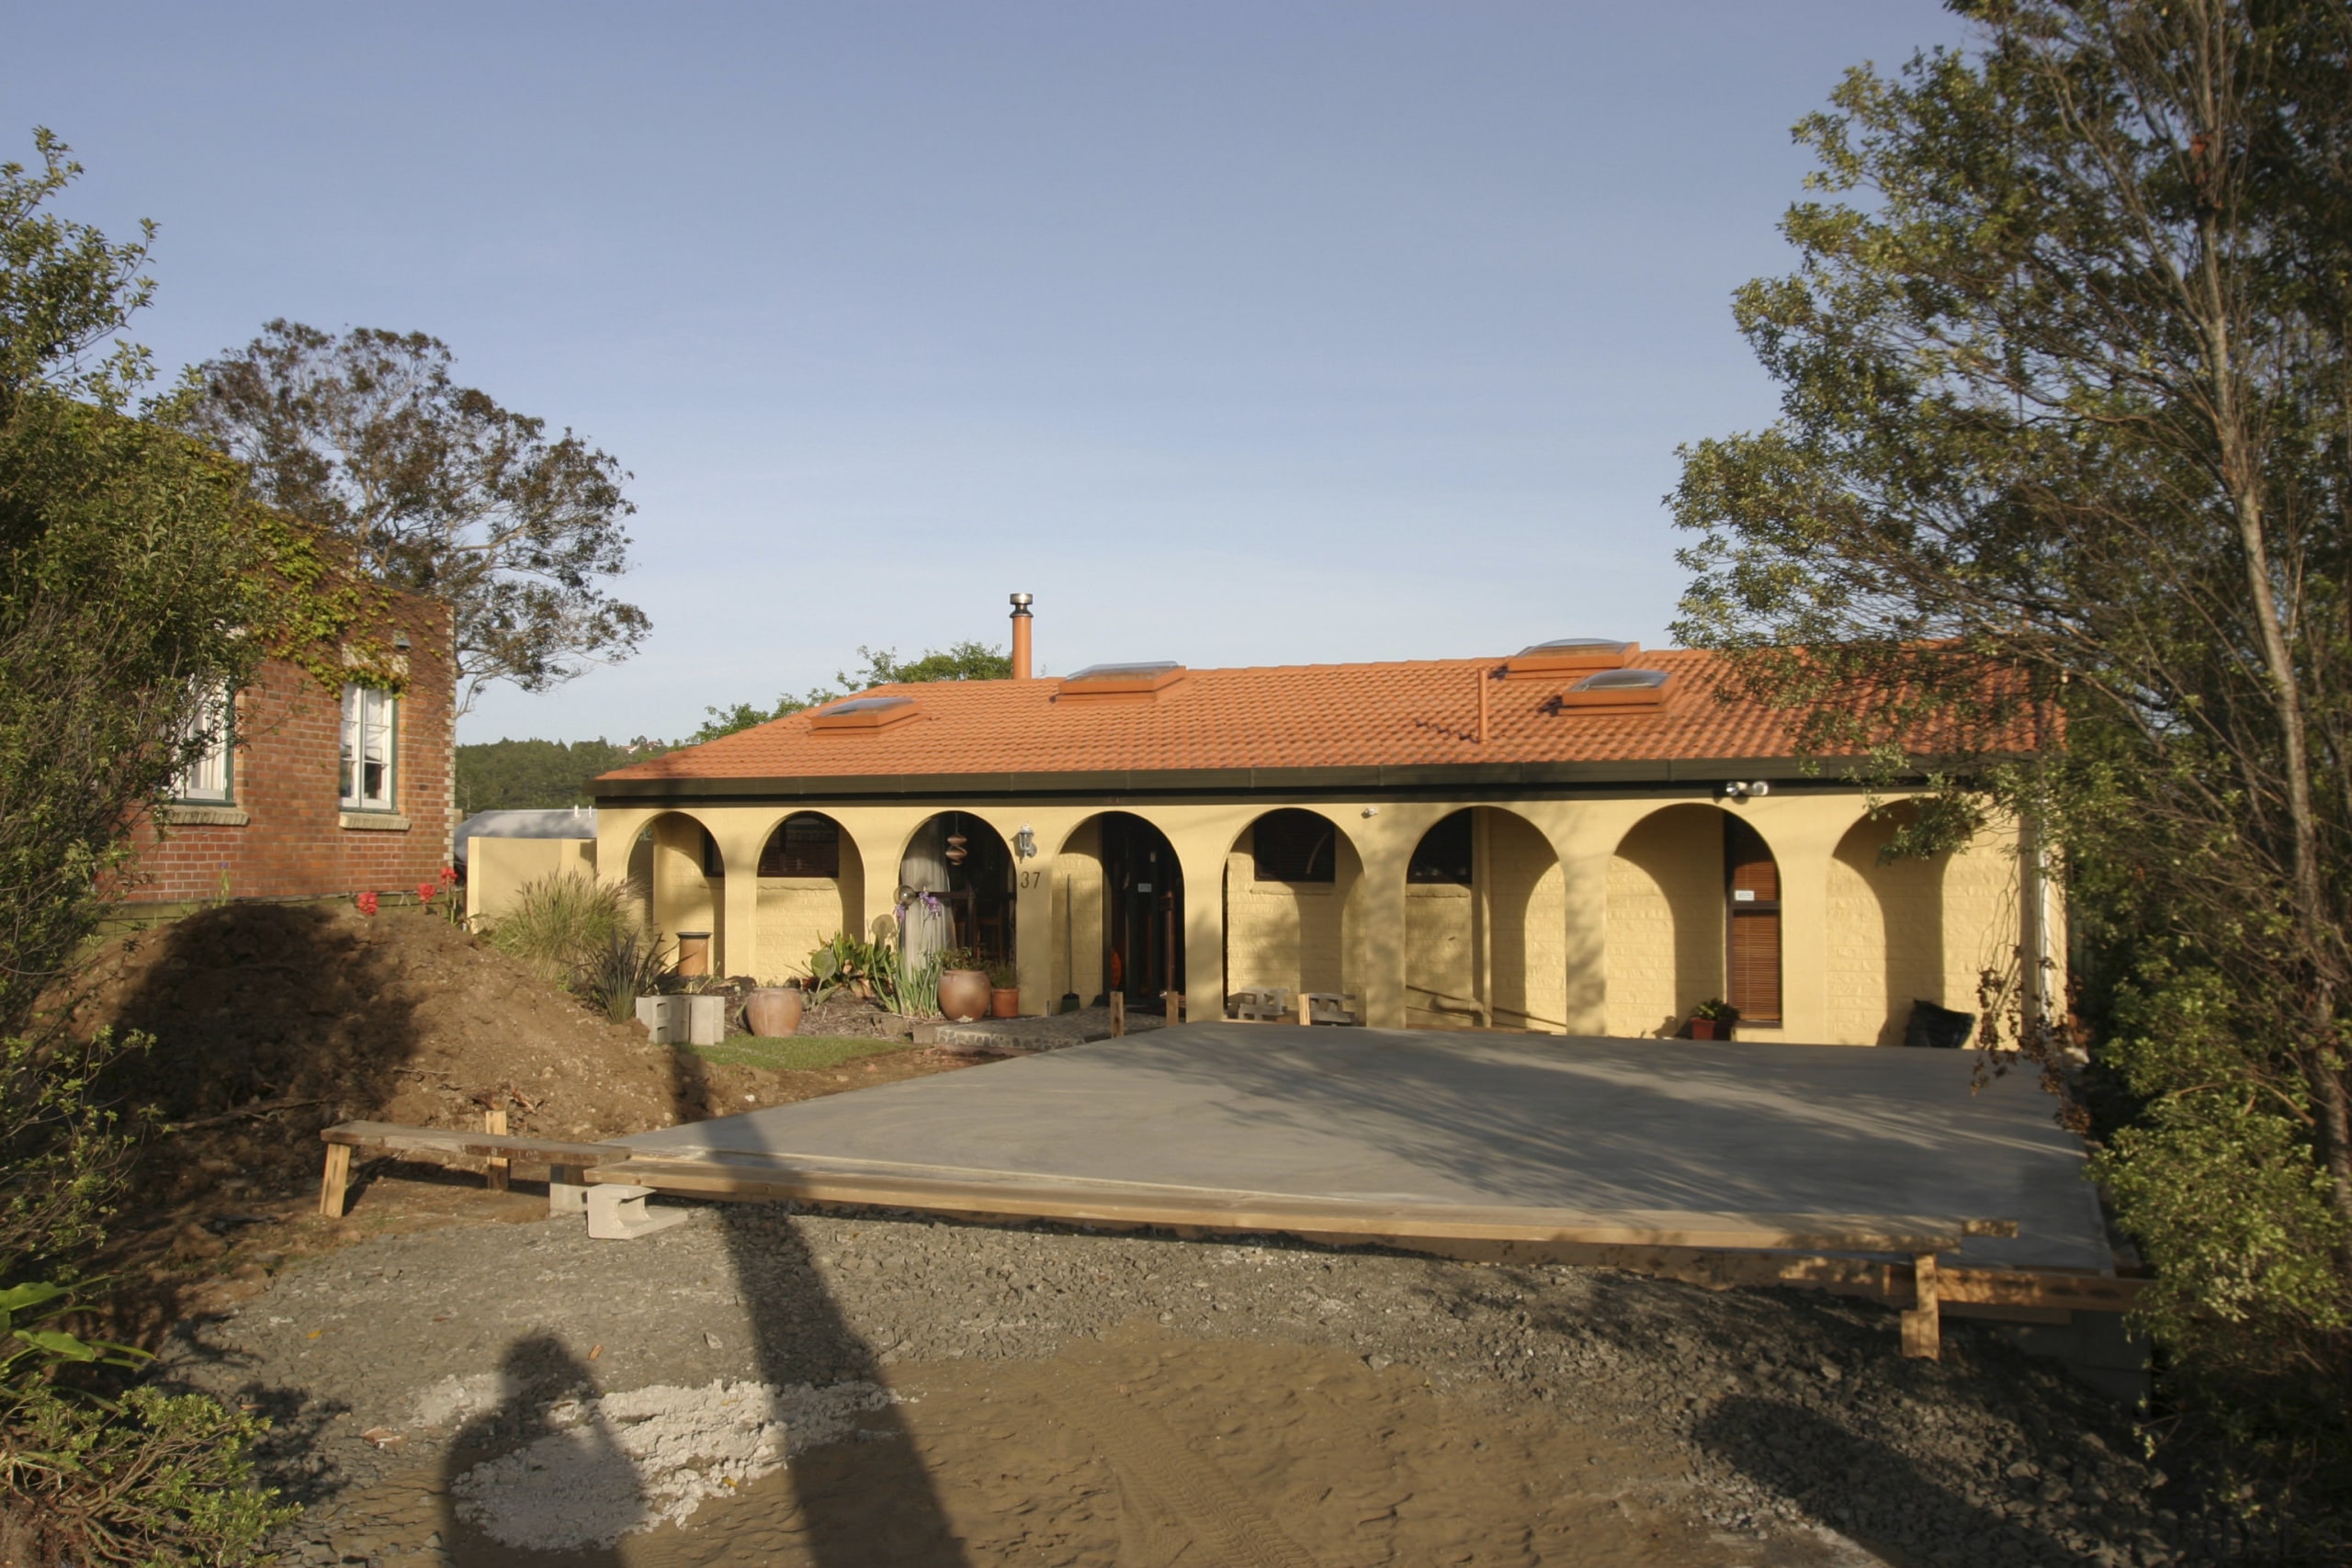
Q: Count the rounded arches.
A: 8